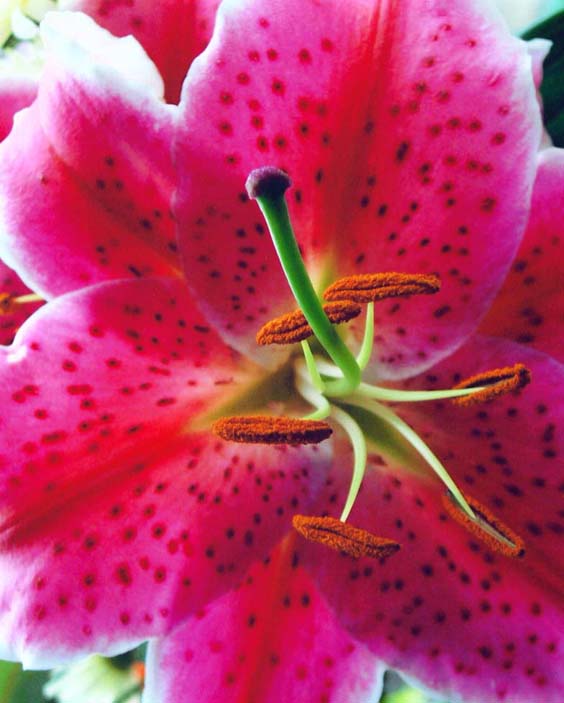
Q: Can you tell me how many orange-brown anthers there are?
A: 6